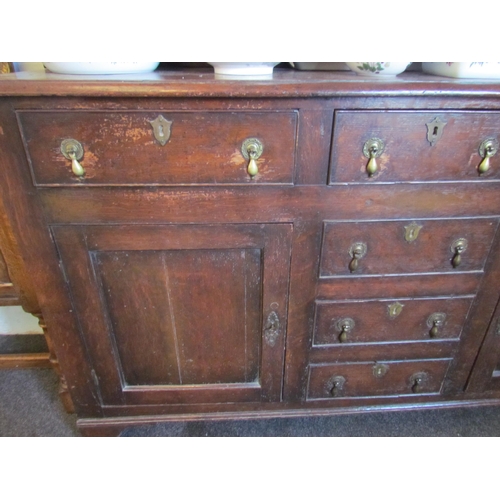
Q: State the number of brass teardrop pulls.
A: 10